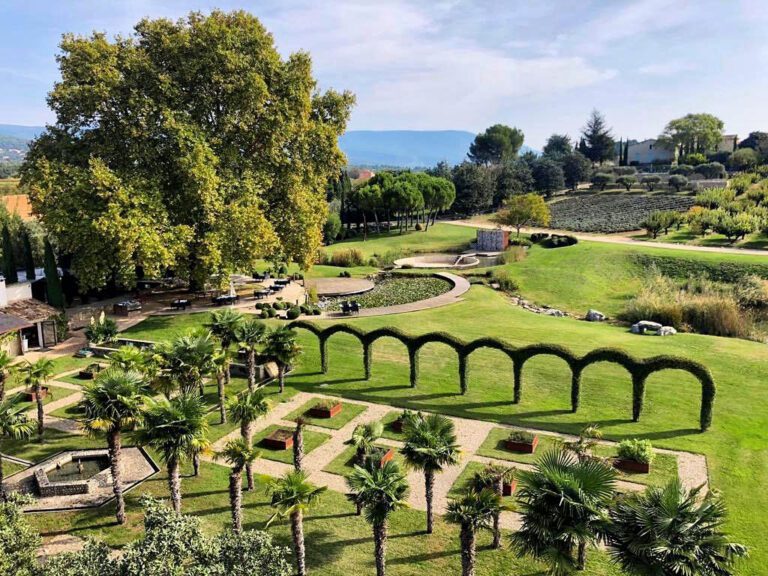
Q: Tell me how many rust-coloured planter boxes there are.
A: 9